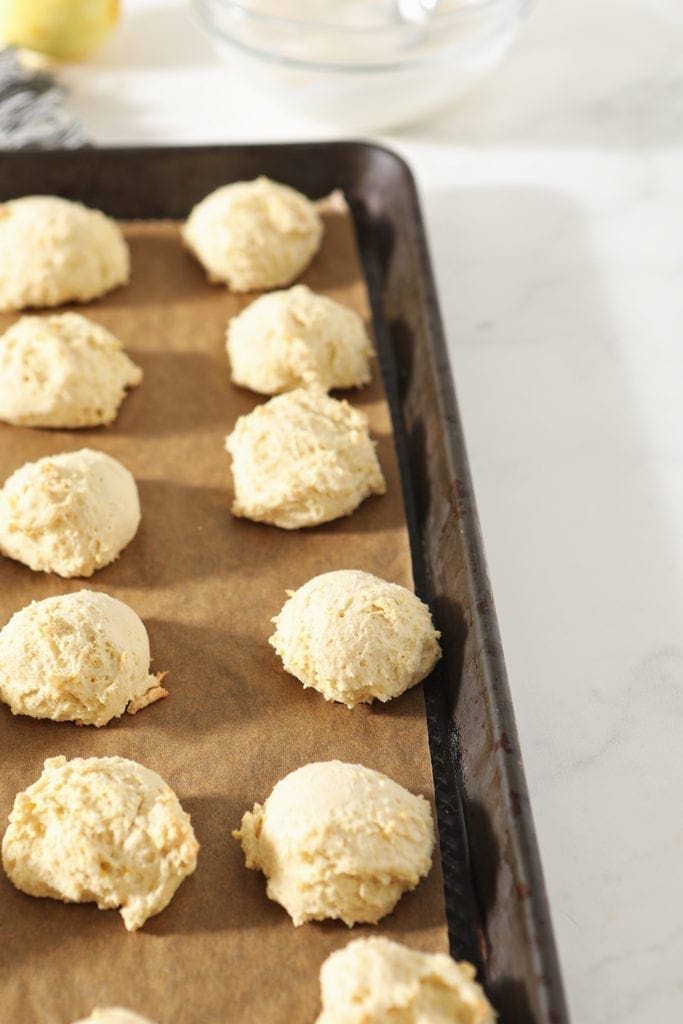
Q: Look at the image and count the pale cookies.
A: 12